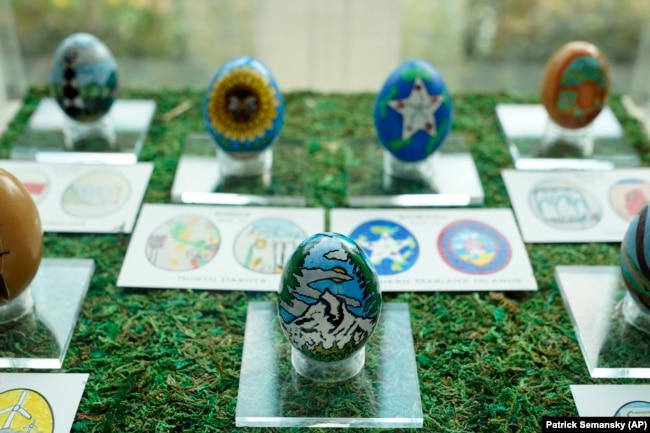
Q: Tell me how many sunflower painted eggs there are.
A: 1